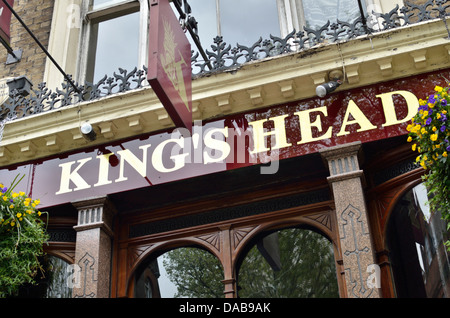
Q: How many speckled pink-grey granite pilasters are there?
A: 2